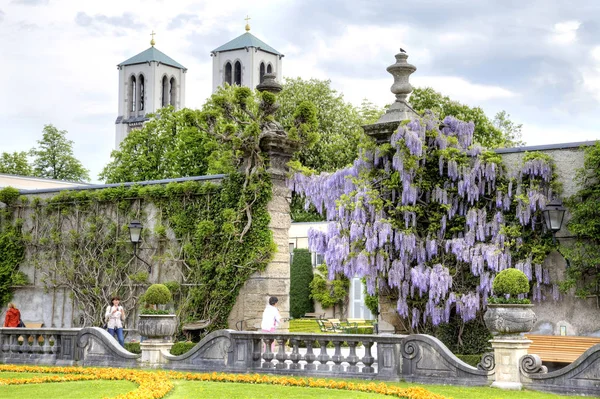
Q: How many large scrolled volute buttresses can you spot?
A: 4